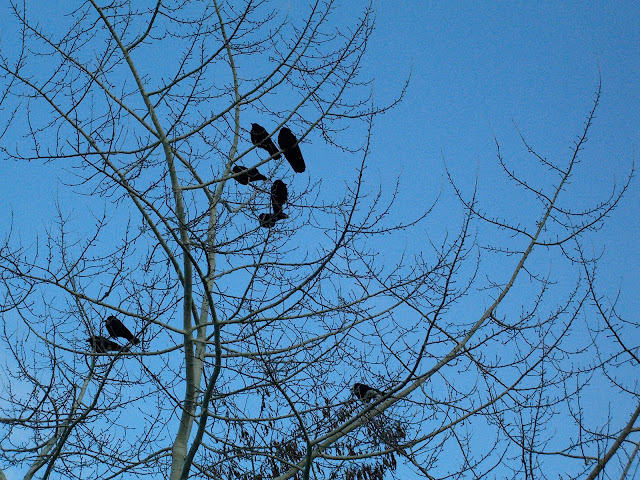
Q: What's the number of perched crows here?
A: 8